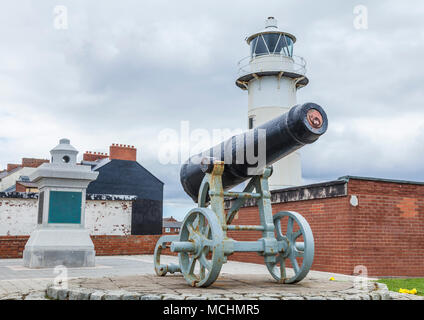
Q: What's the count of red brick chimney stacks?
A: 4